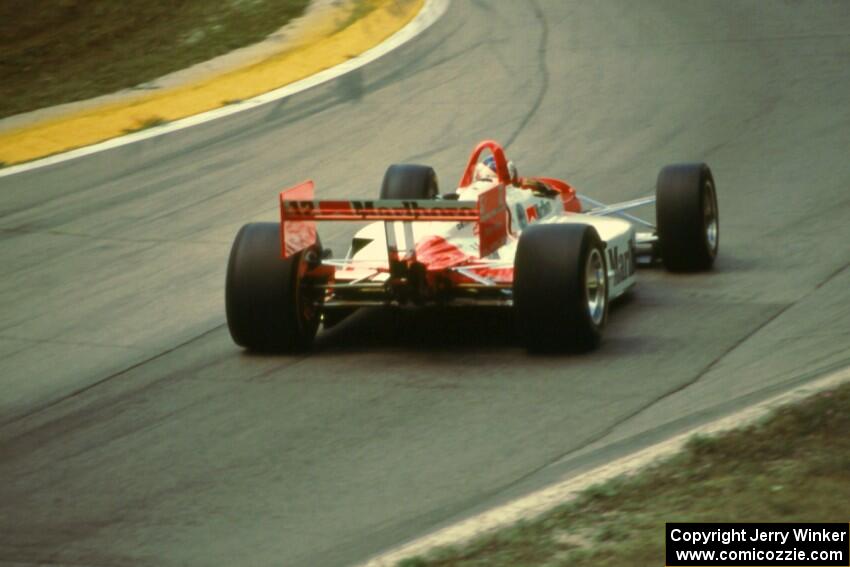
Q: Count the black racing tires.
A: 4